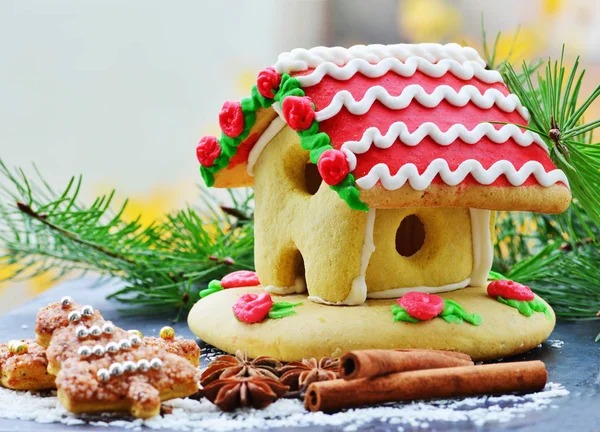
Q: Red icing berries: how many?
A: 9